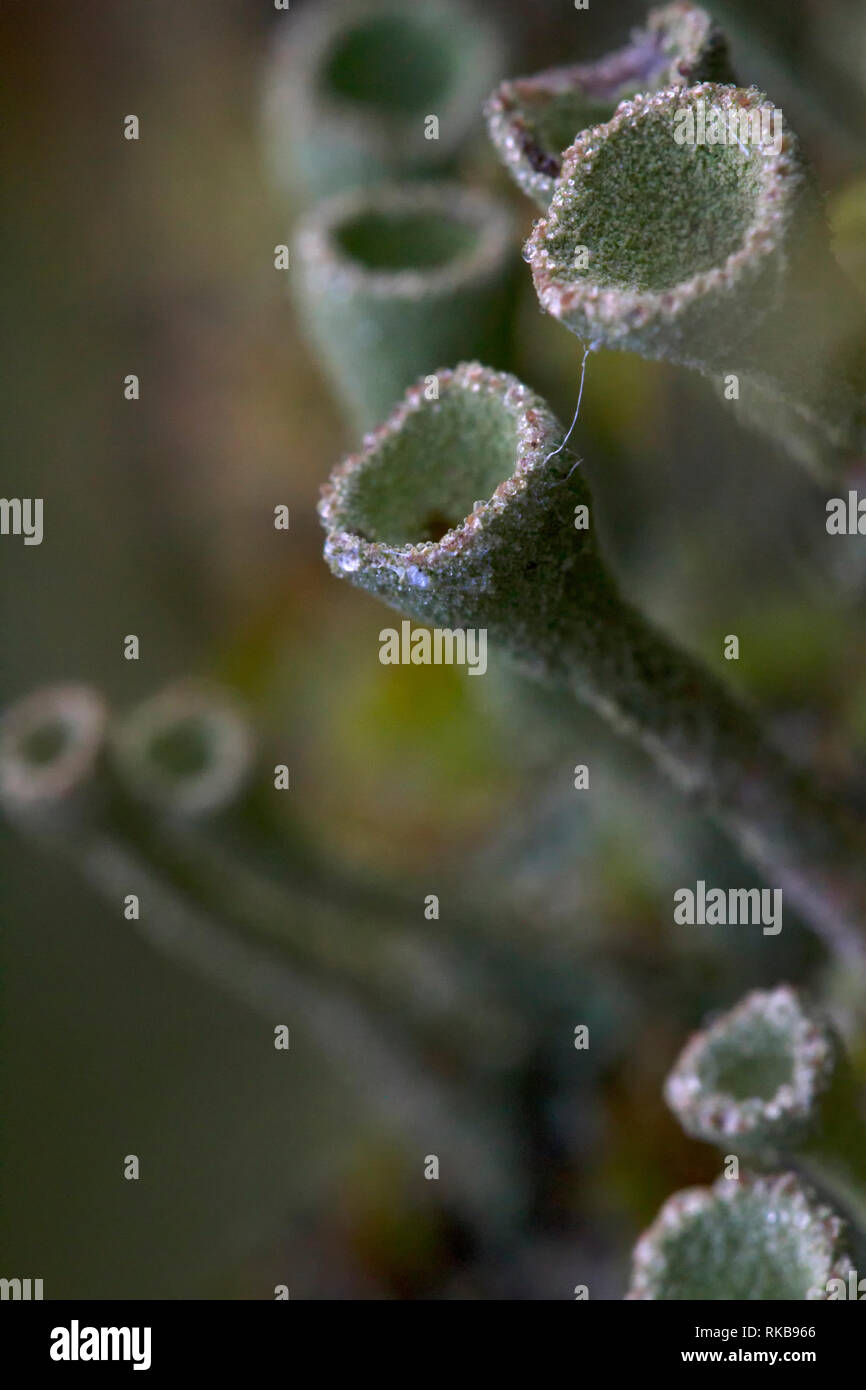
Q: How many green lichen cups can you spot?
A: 9